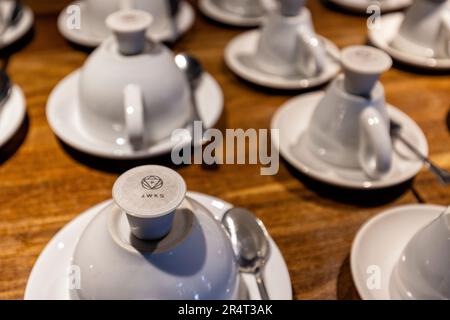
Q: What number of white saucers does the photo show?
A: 11